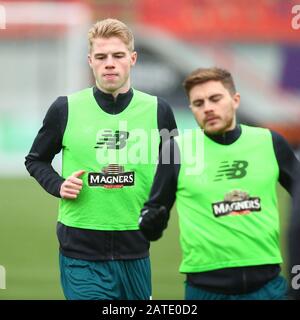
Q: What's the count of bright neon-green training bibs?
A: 2